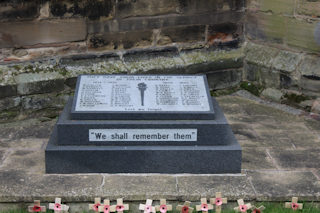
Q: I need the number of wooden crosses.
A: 13